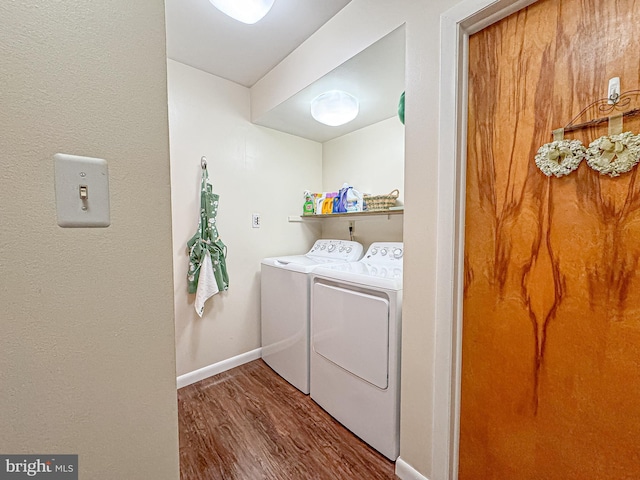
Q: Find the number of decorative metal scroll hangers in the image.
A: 1